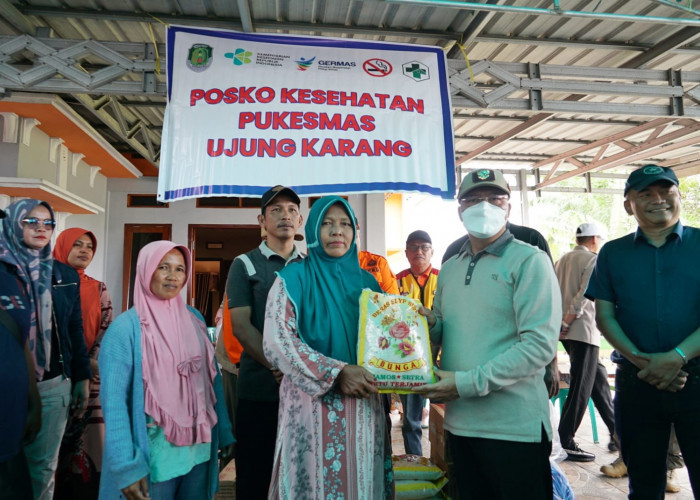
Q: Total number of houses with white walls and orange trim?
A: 1